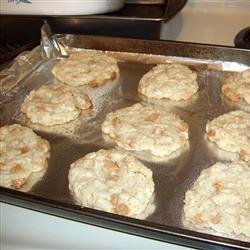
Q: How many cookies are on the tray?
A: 9